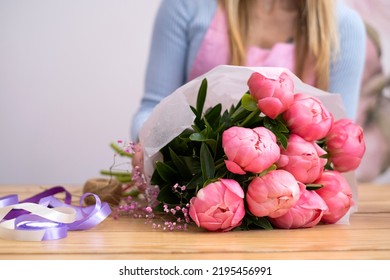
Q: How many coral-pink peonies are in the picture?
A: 9